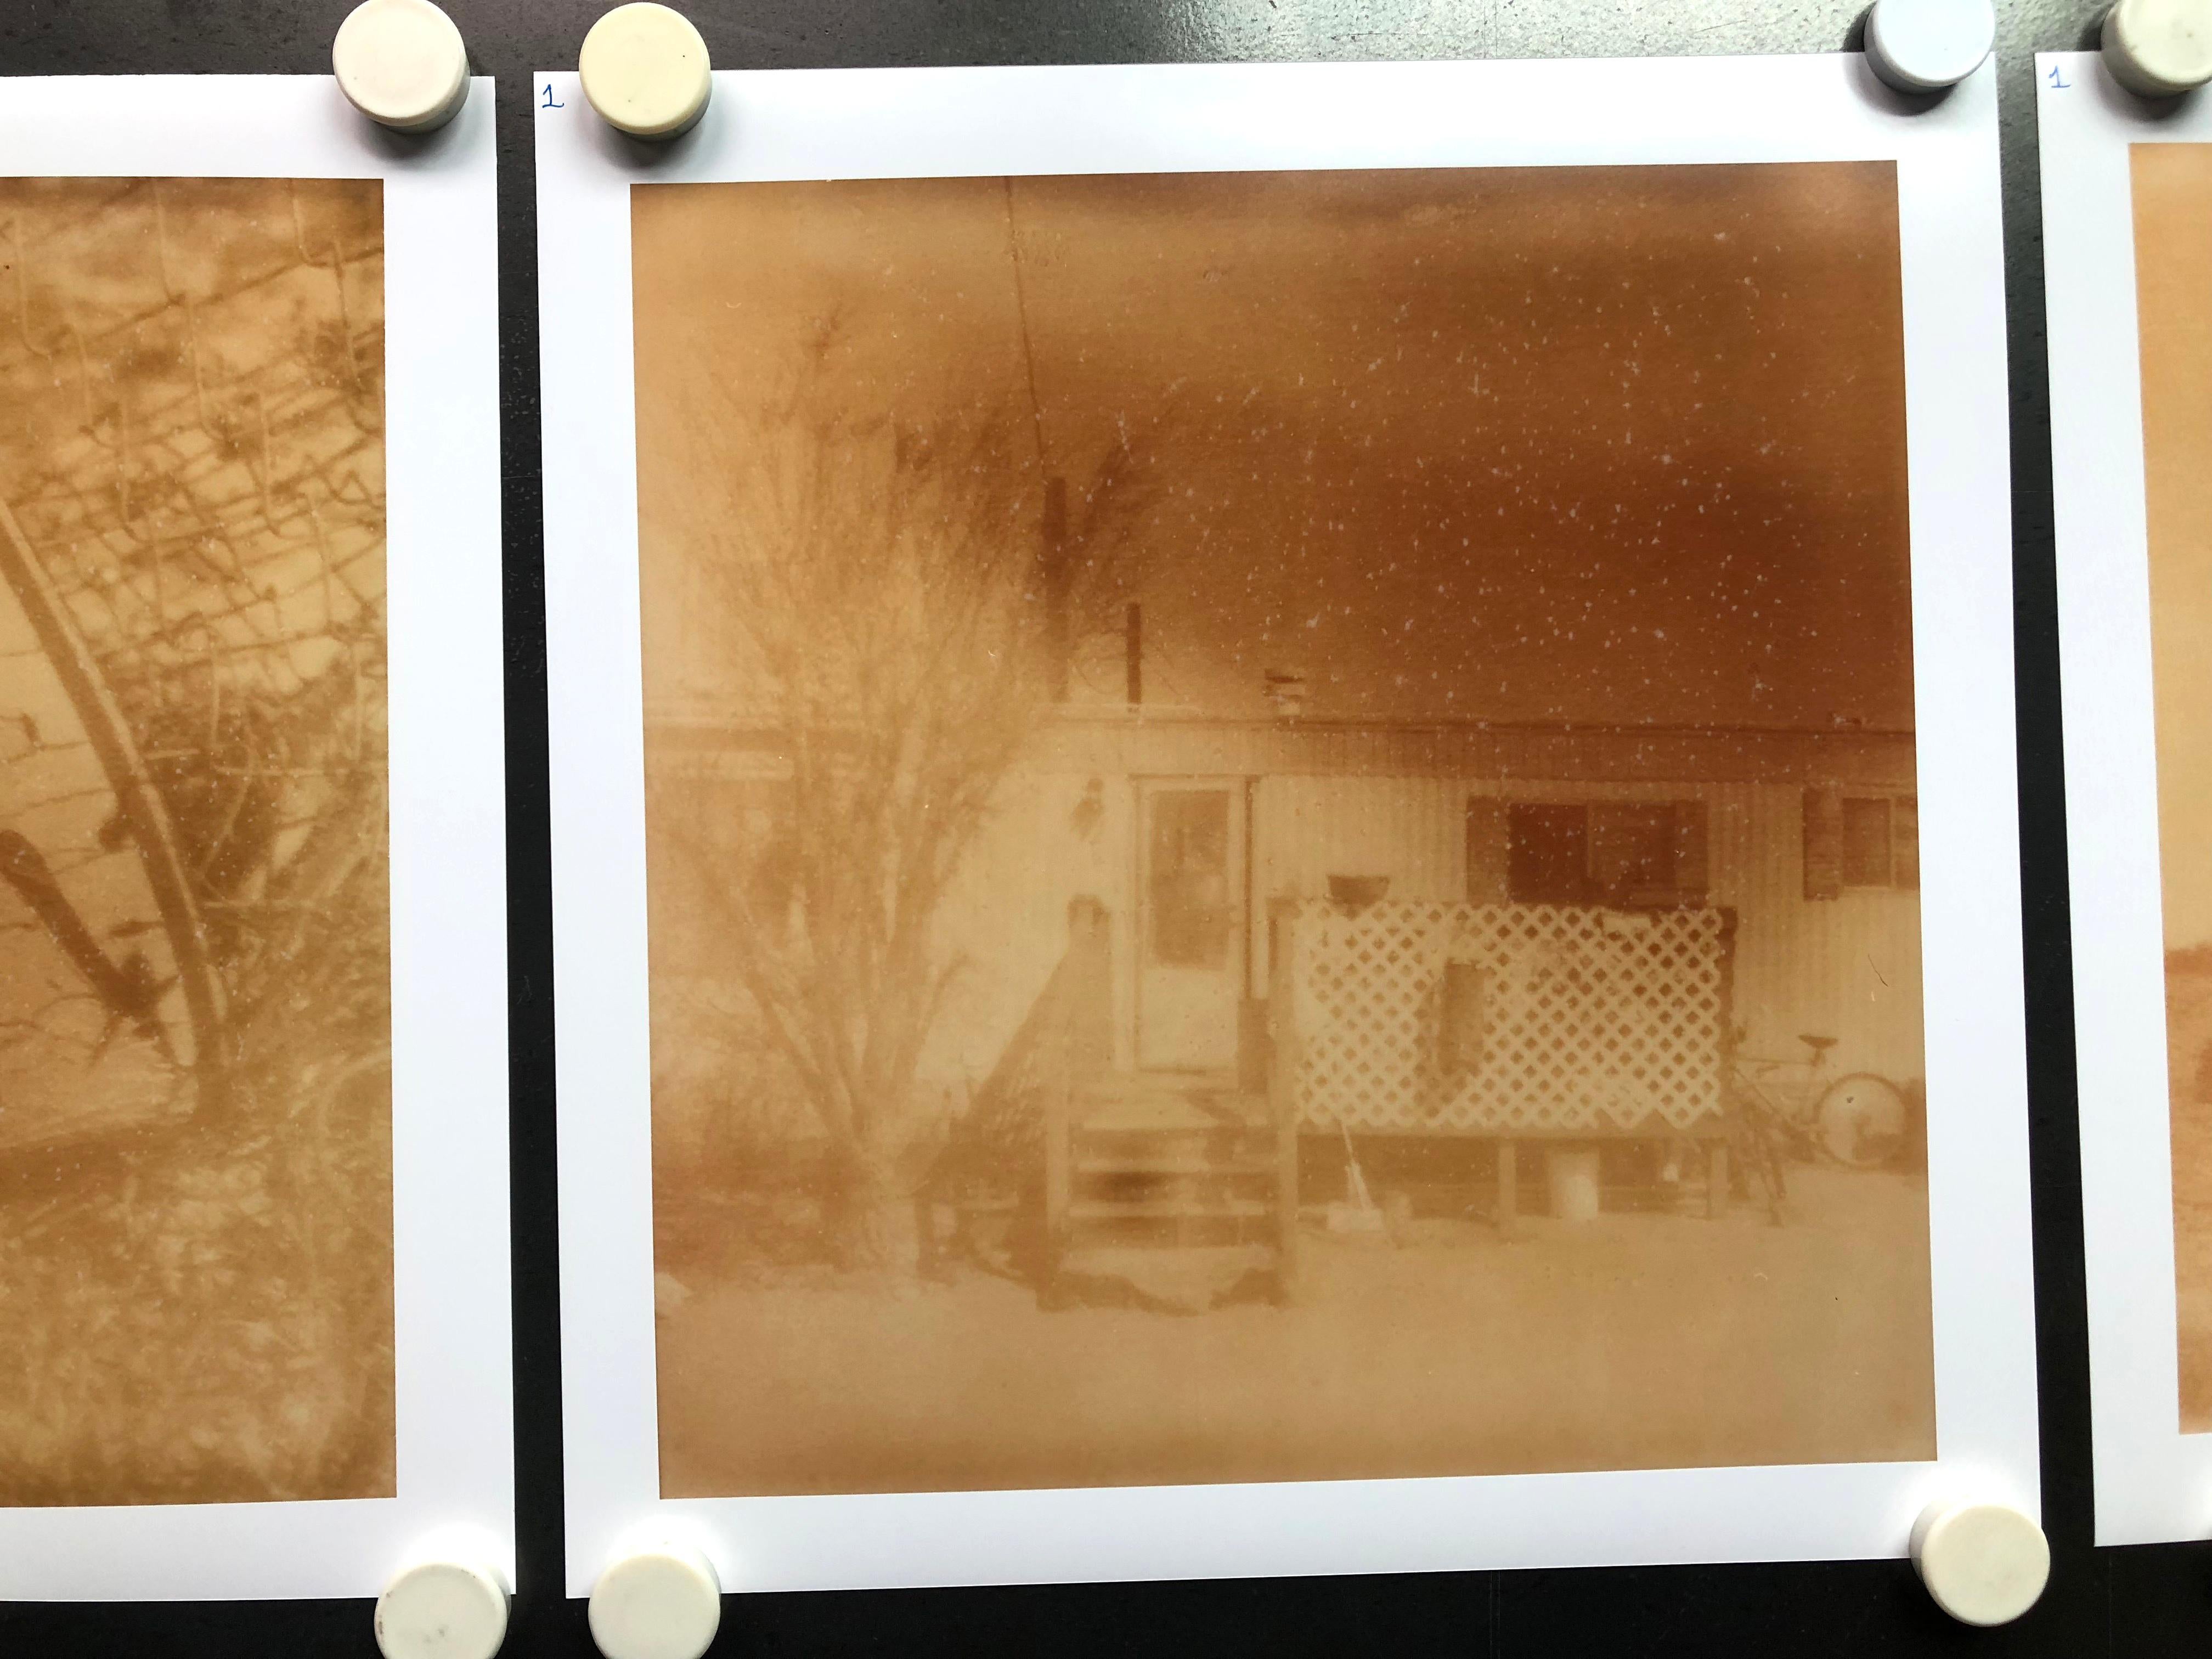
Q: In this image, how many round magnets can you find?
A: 7